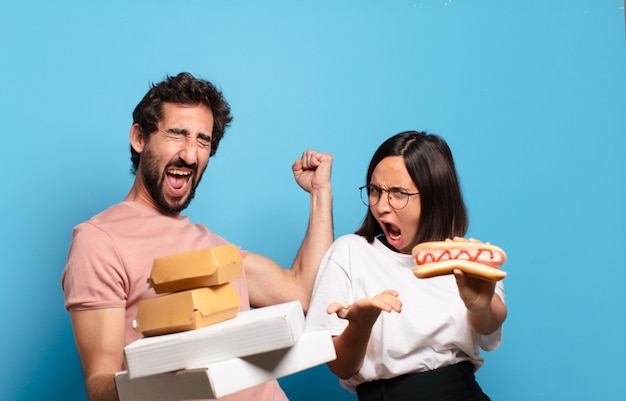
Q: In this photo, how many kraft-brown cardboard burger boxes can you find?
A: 2